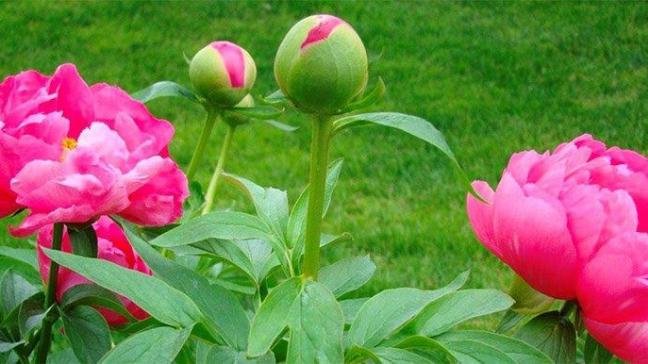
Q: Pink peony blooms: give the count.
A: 3